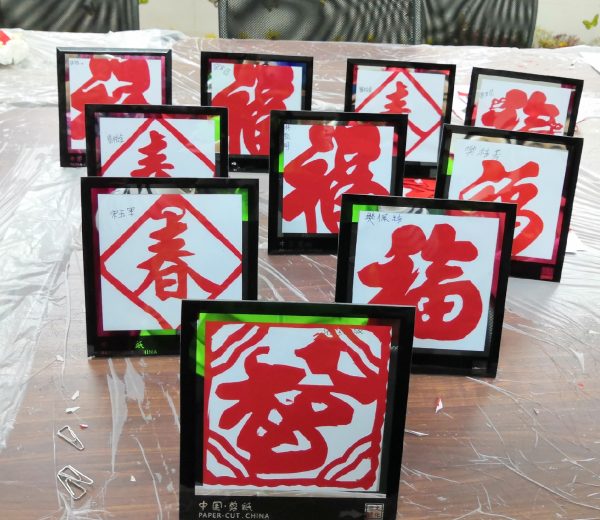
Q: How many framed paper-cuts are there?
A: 10